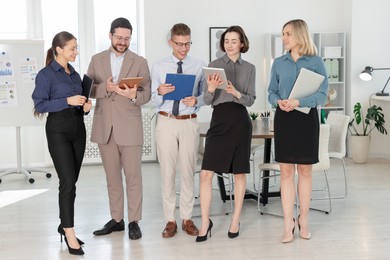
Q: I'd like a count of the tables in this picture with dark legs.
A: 1